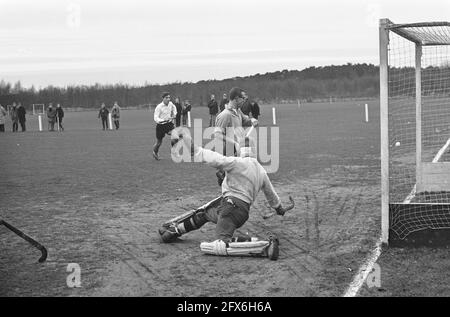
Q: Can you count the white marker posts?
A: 5